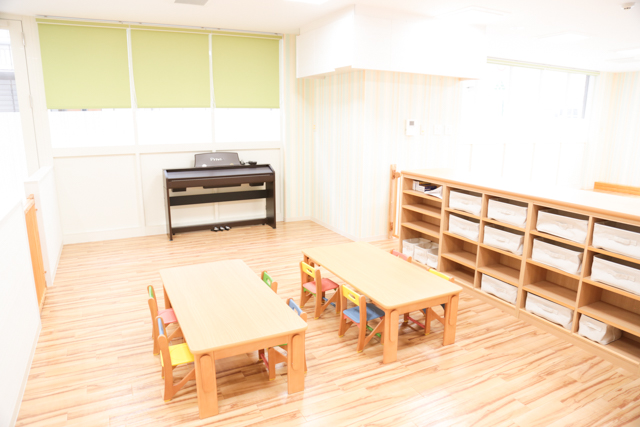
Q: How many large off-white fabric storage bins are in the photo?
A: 11